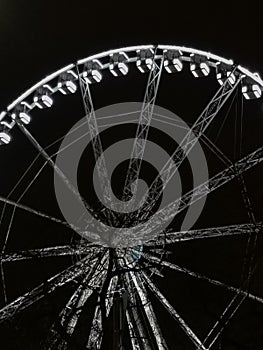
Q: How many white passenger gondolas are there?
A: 11